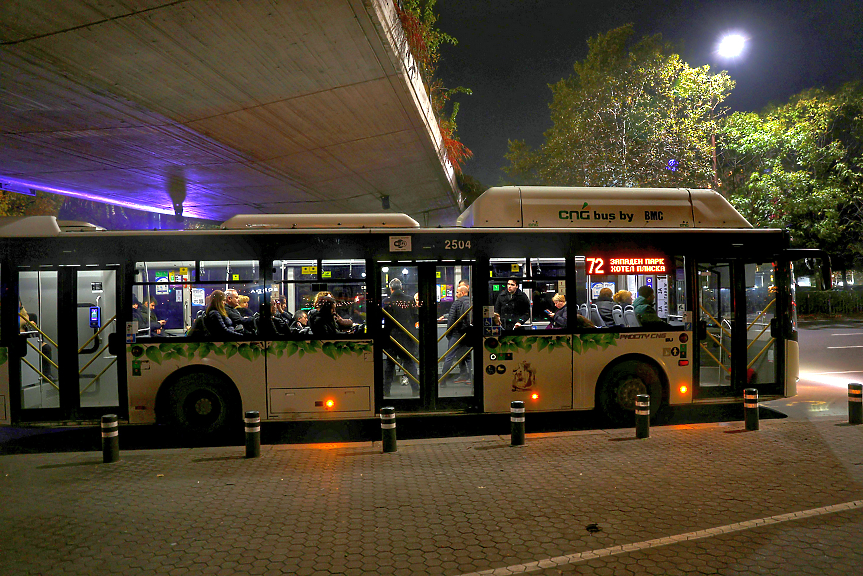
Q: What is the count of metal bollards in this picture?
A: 7